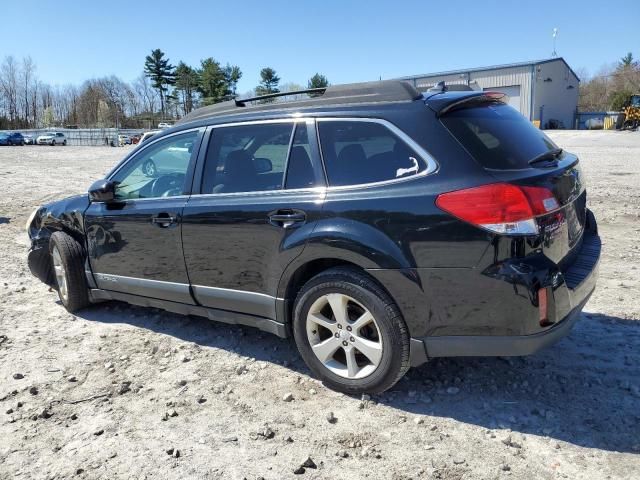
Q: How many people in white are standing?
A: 0